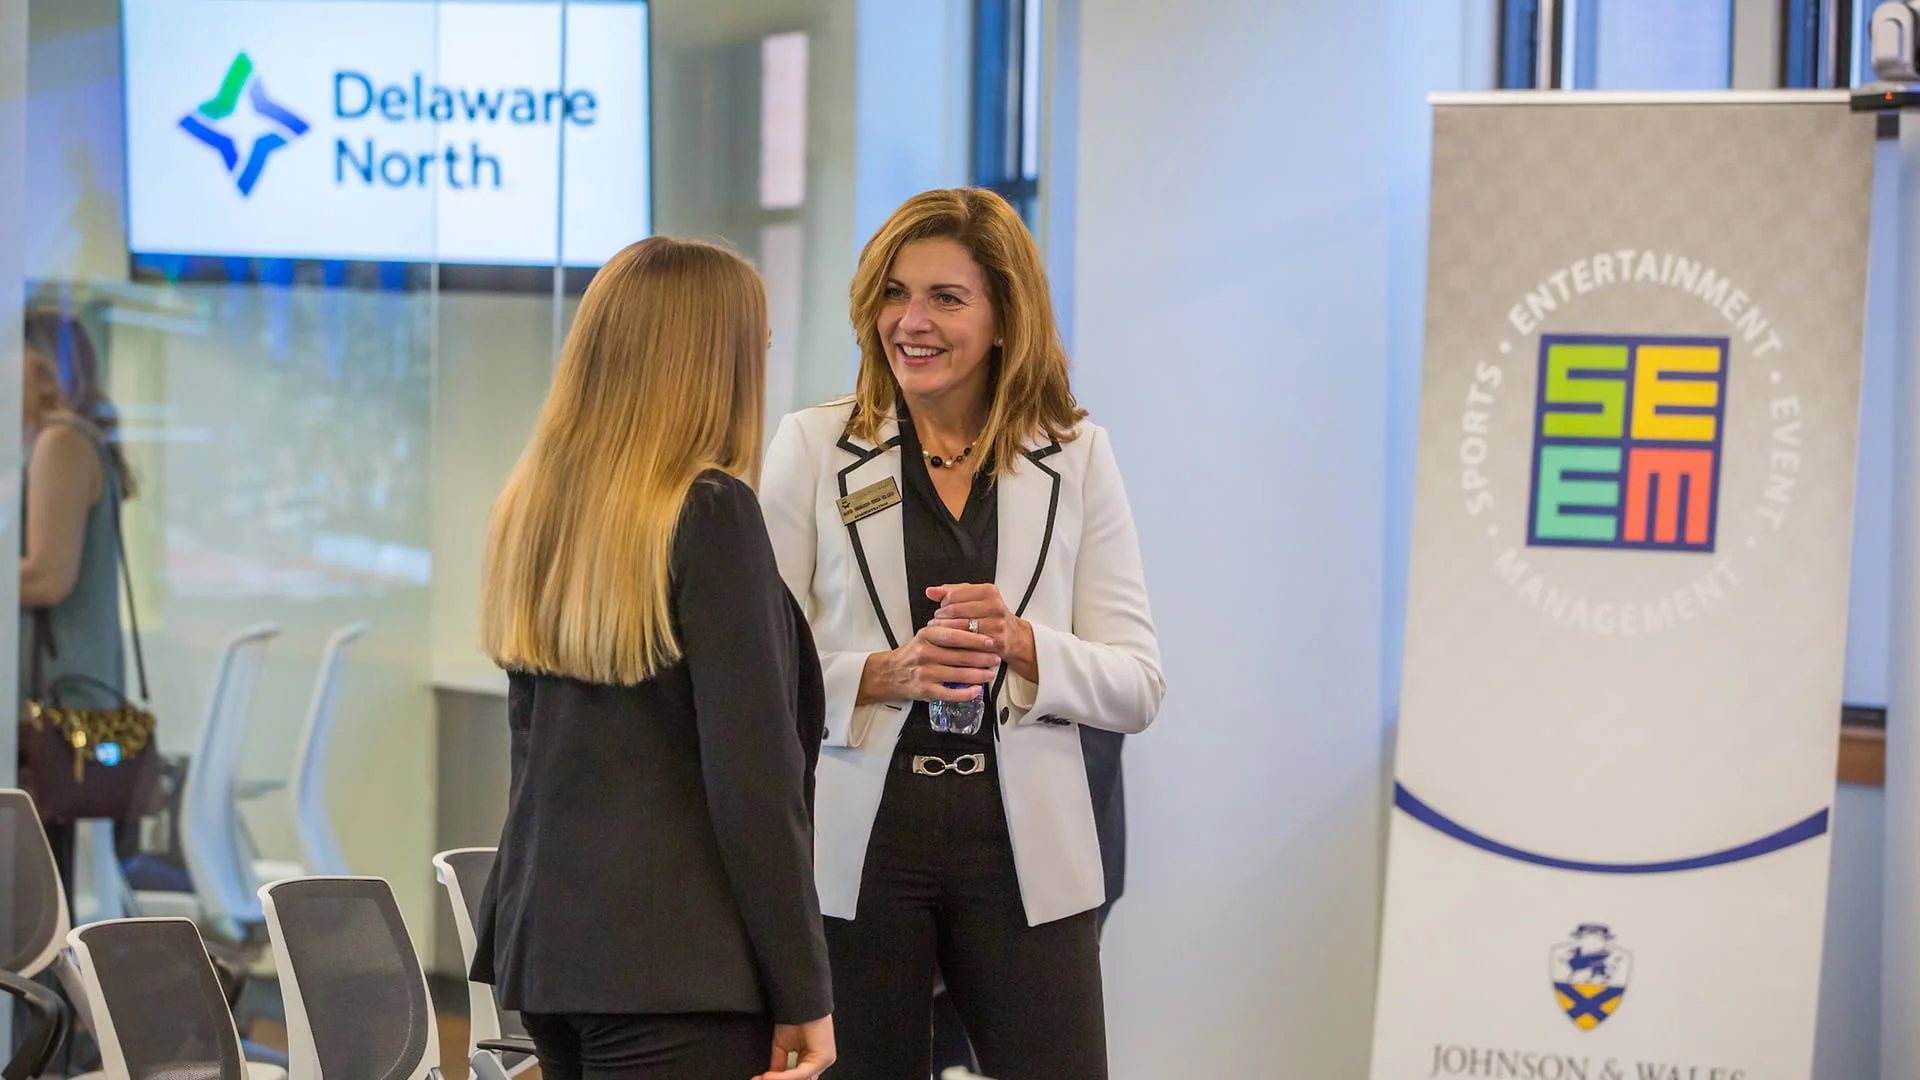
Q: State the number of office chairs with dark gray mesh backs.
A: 4